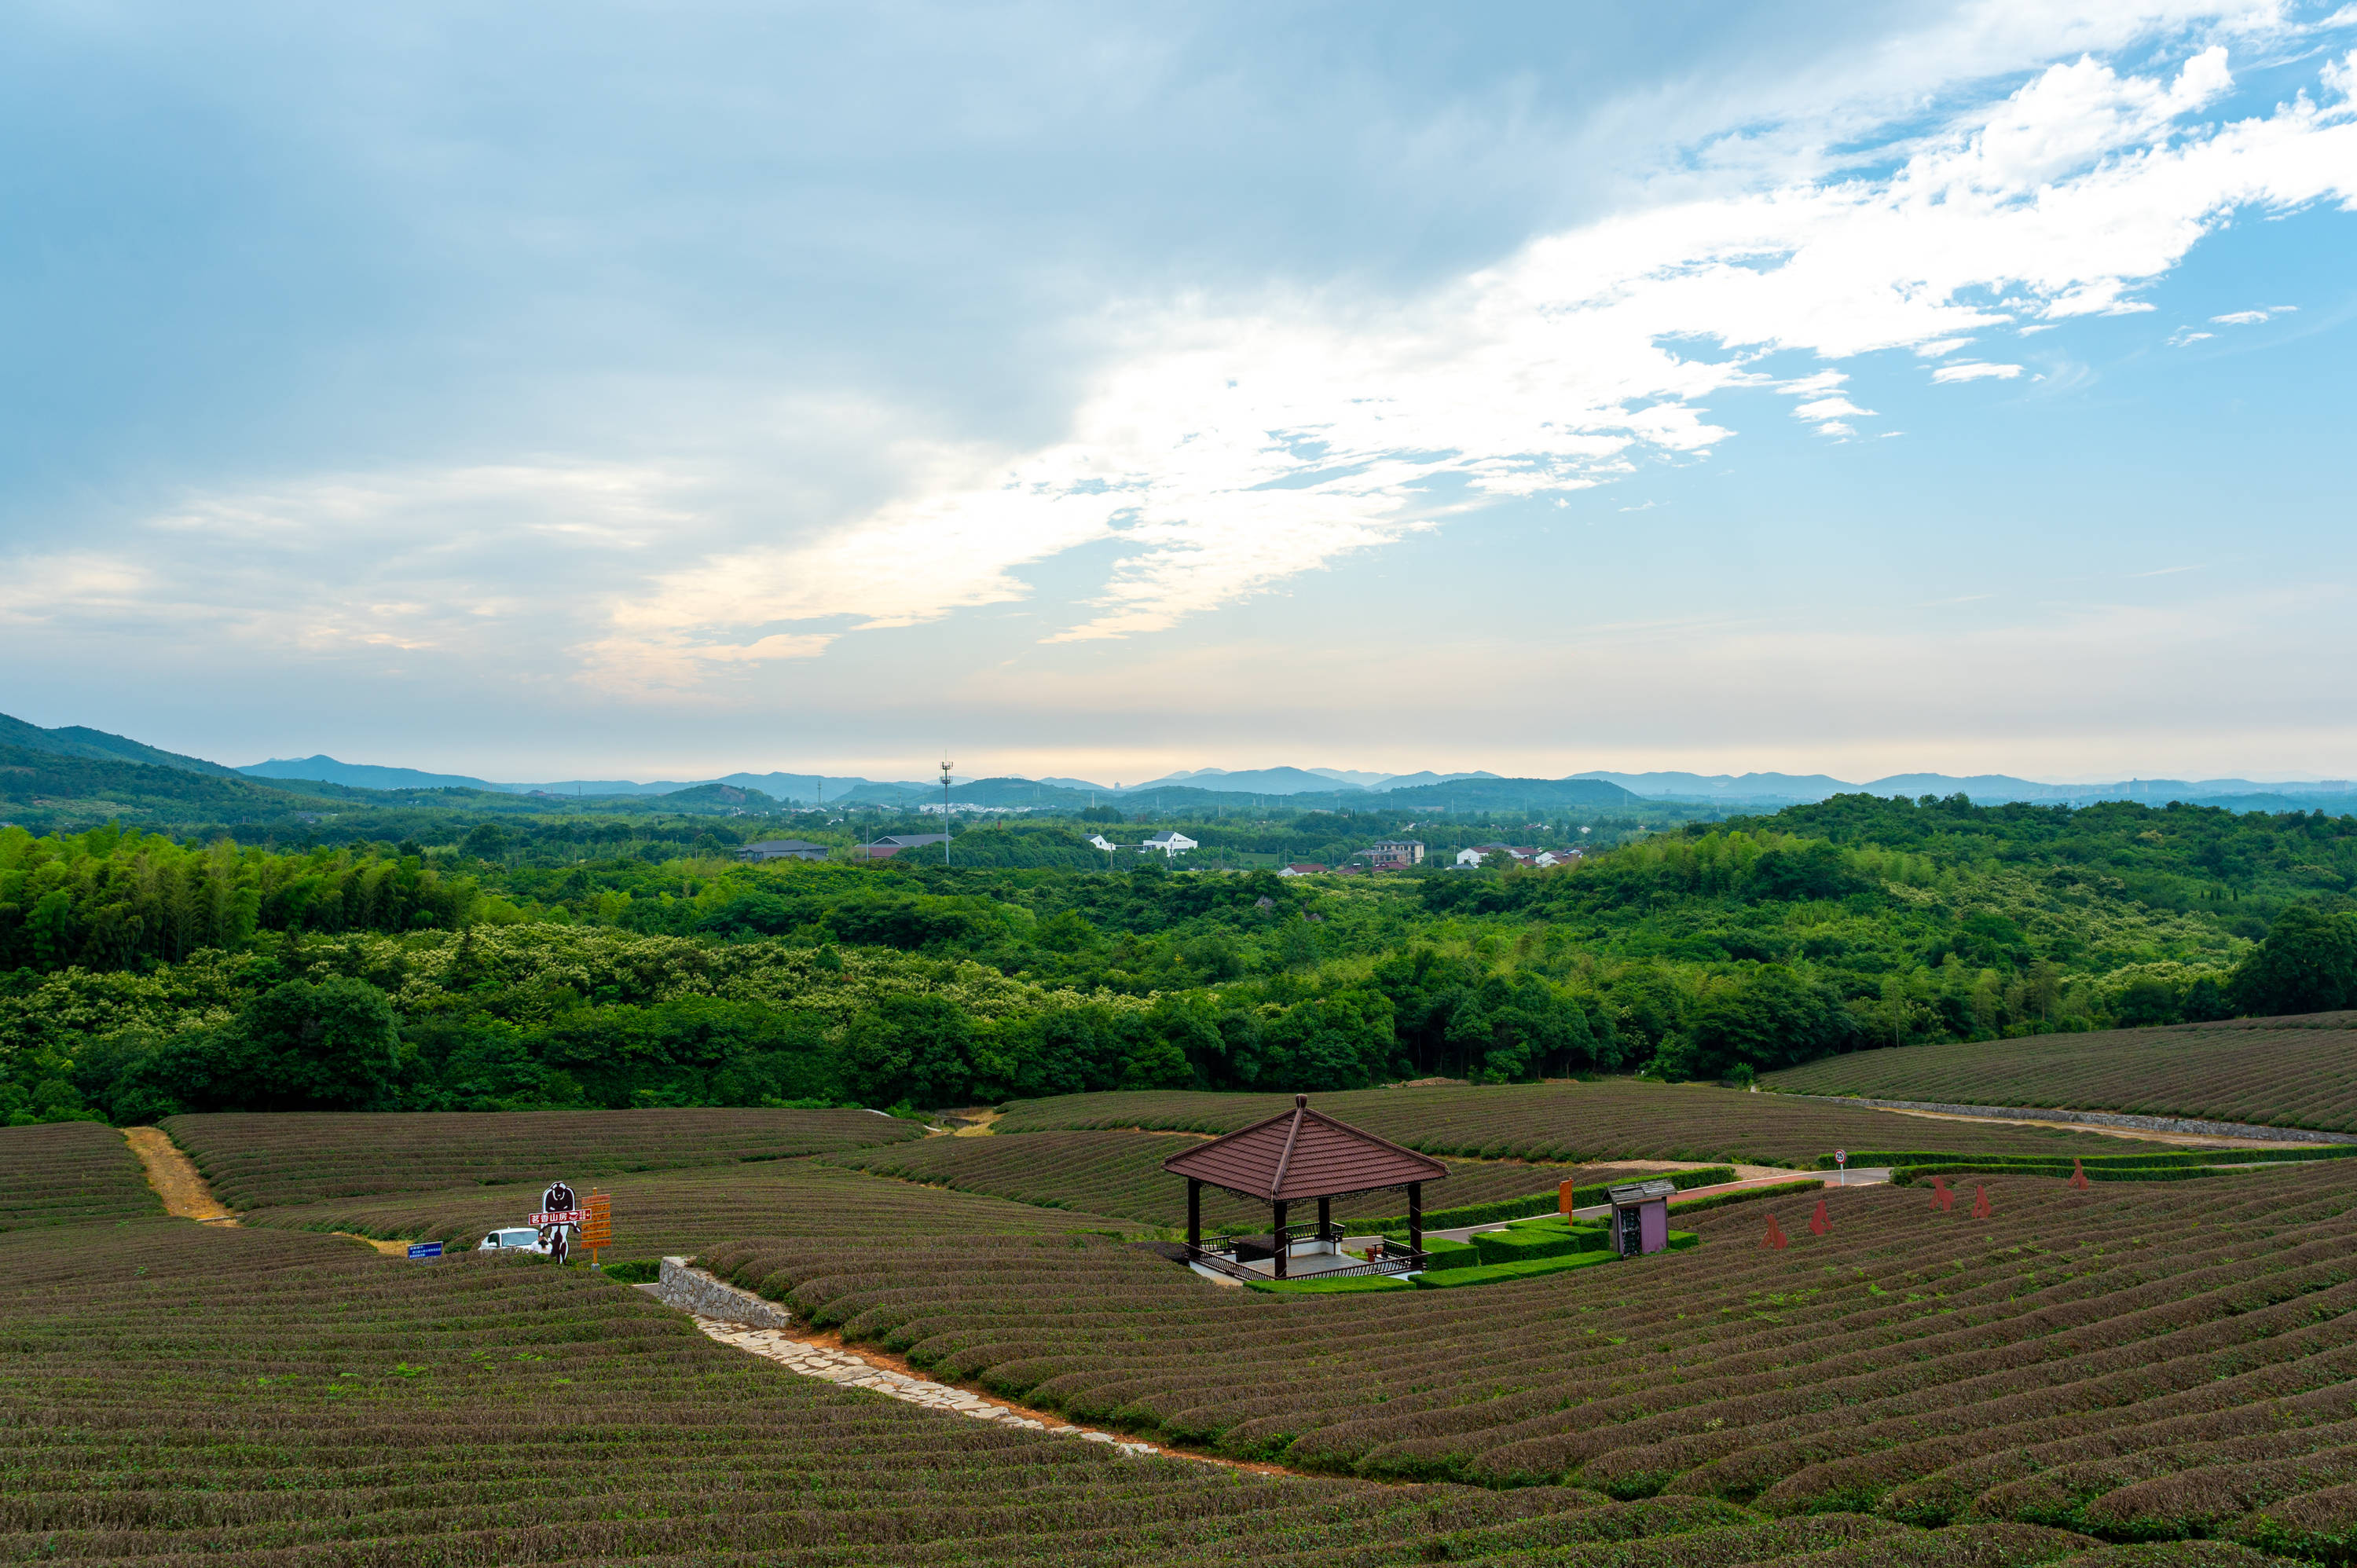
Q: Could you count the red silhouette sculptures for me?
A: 5